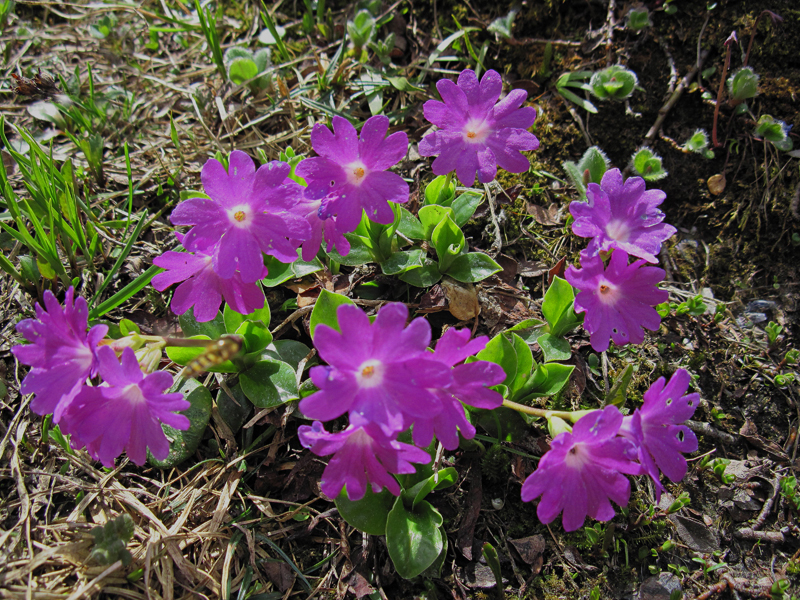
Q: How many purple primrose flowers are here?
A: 14